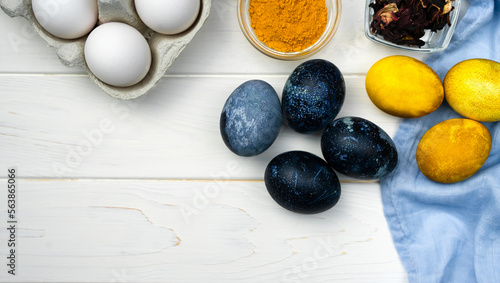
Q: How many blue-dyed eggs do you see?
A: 4